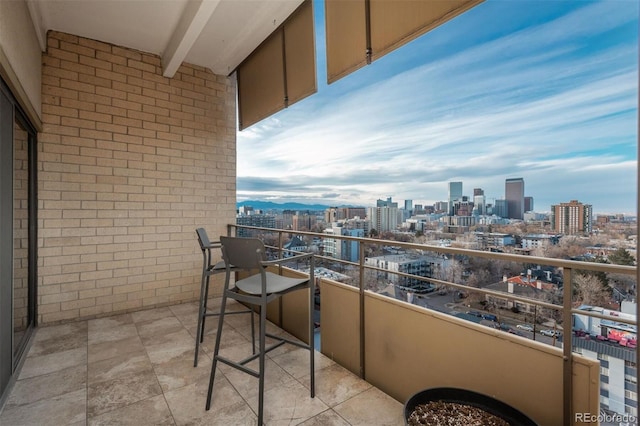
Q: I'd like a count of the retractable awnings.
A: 2